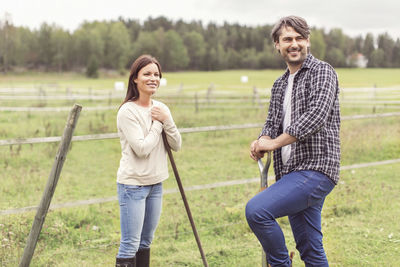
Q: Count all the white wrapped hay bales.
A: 3